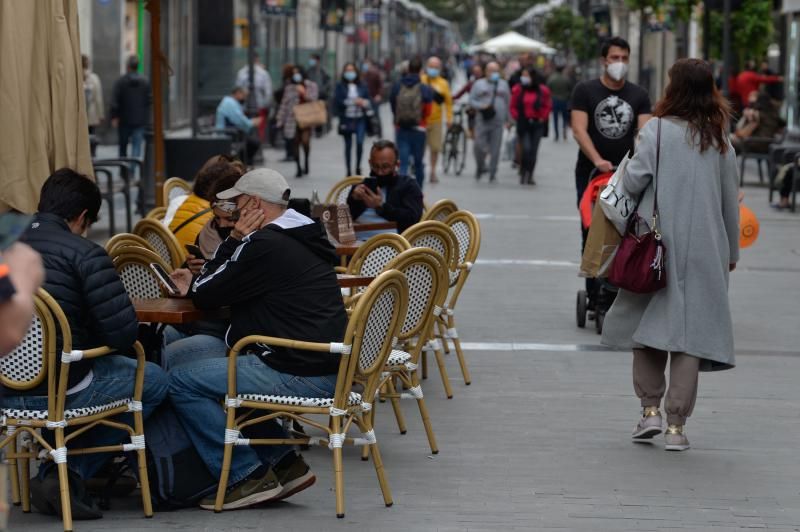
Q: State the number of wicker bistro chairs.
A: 13